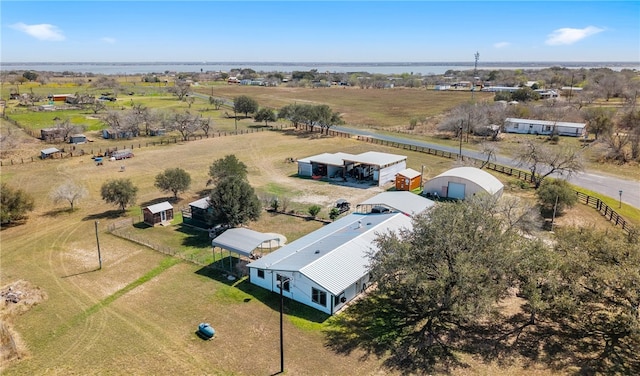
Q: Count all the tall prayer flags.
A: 0